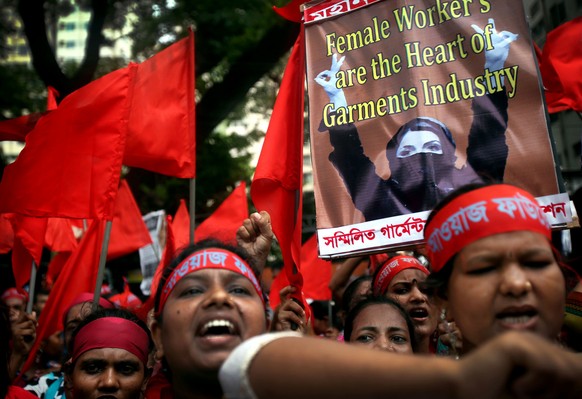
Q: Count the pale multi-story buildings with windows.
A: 1